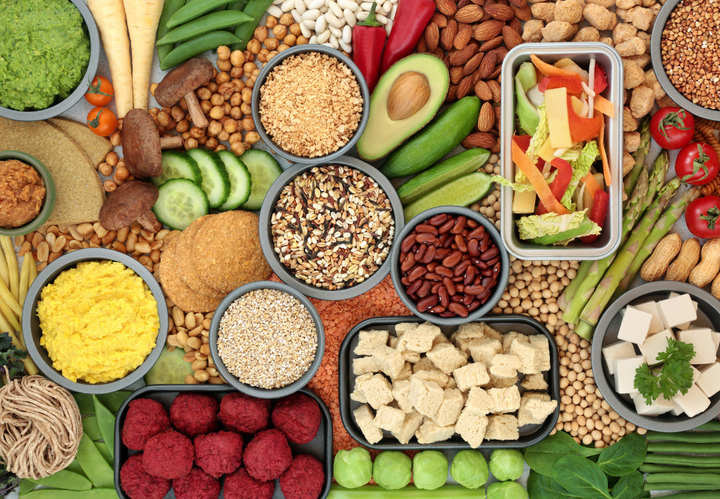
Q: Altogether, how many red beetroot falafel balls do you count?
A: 11